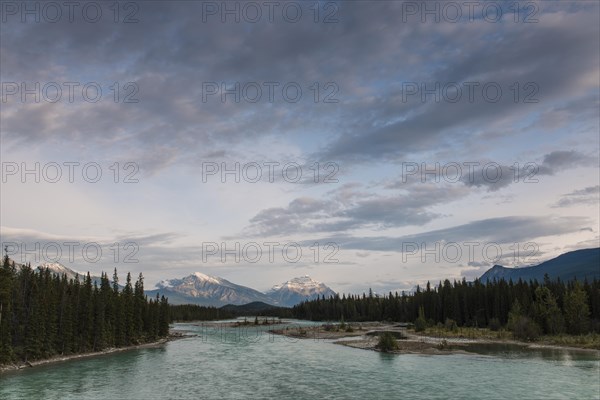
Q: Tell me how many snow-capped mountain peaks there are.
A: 3